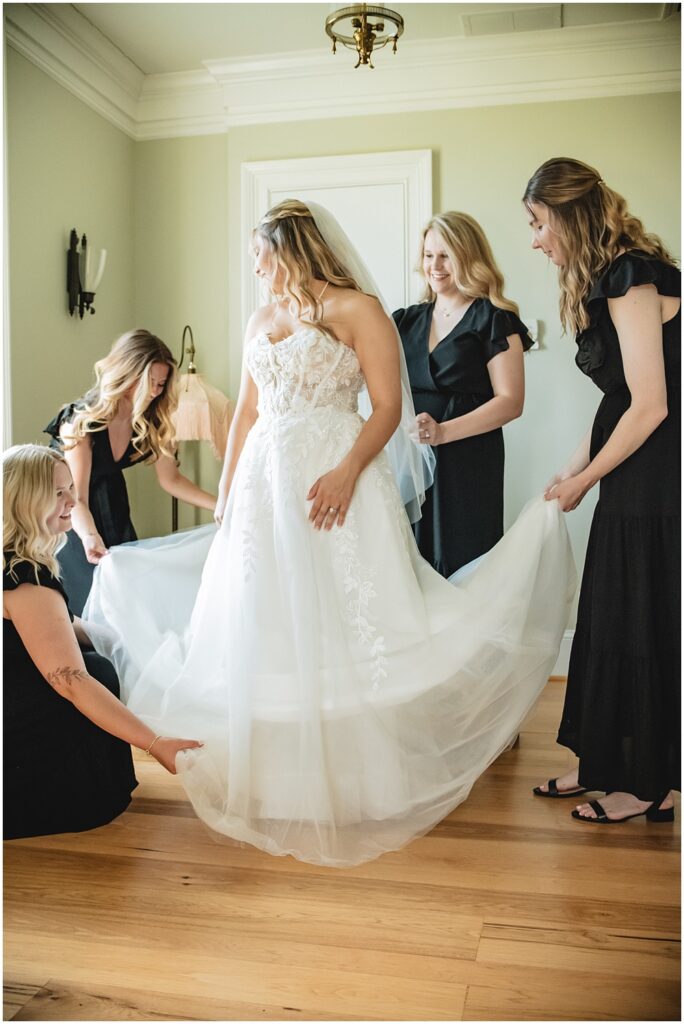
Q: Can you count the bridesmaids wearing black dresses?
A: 4